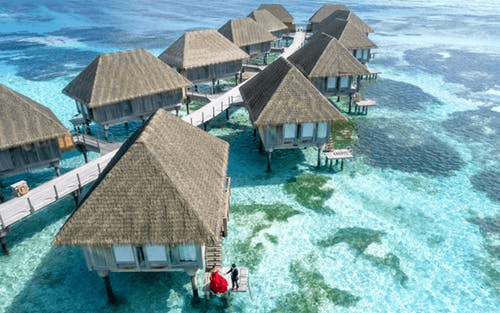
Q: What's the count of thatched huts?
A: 12